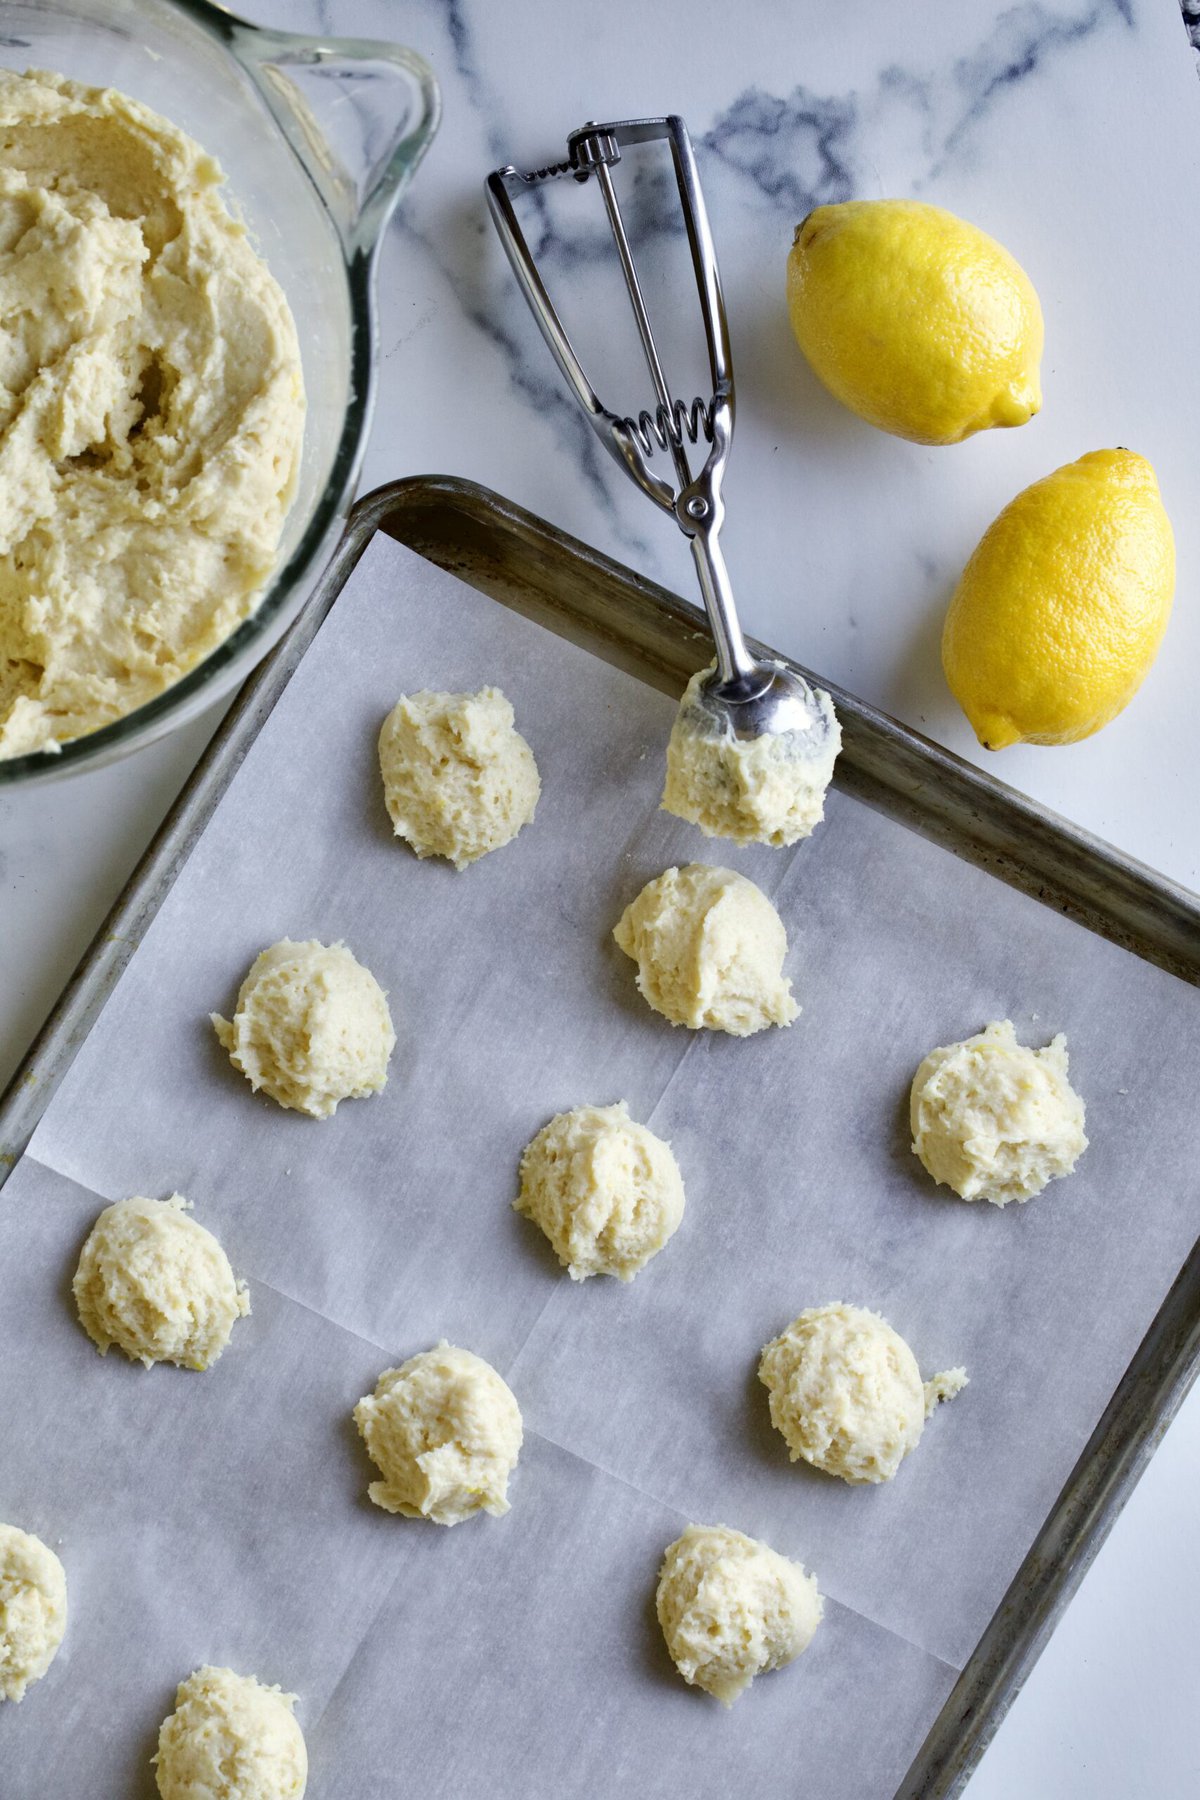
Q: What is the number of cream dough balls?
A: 11